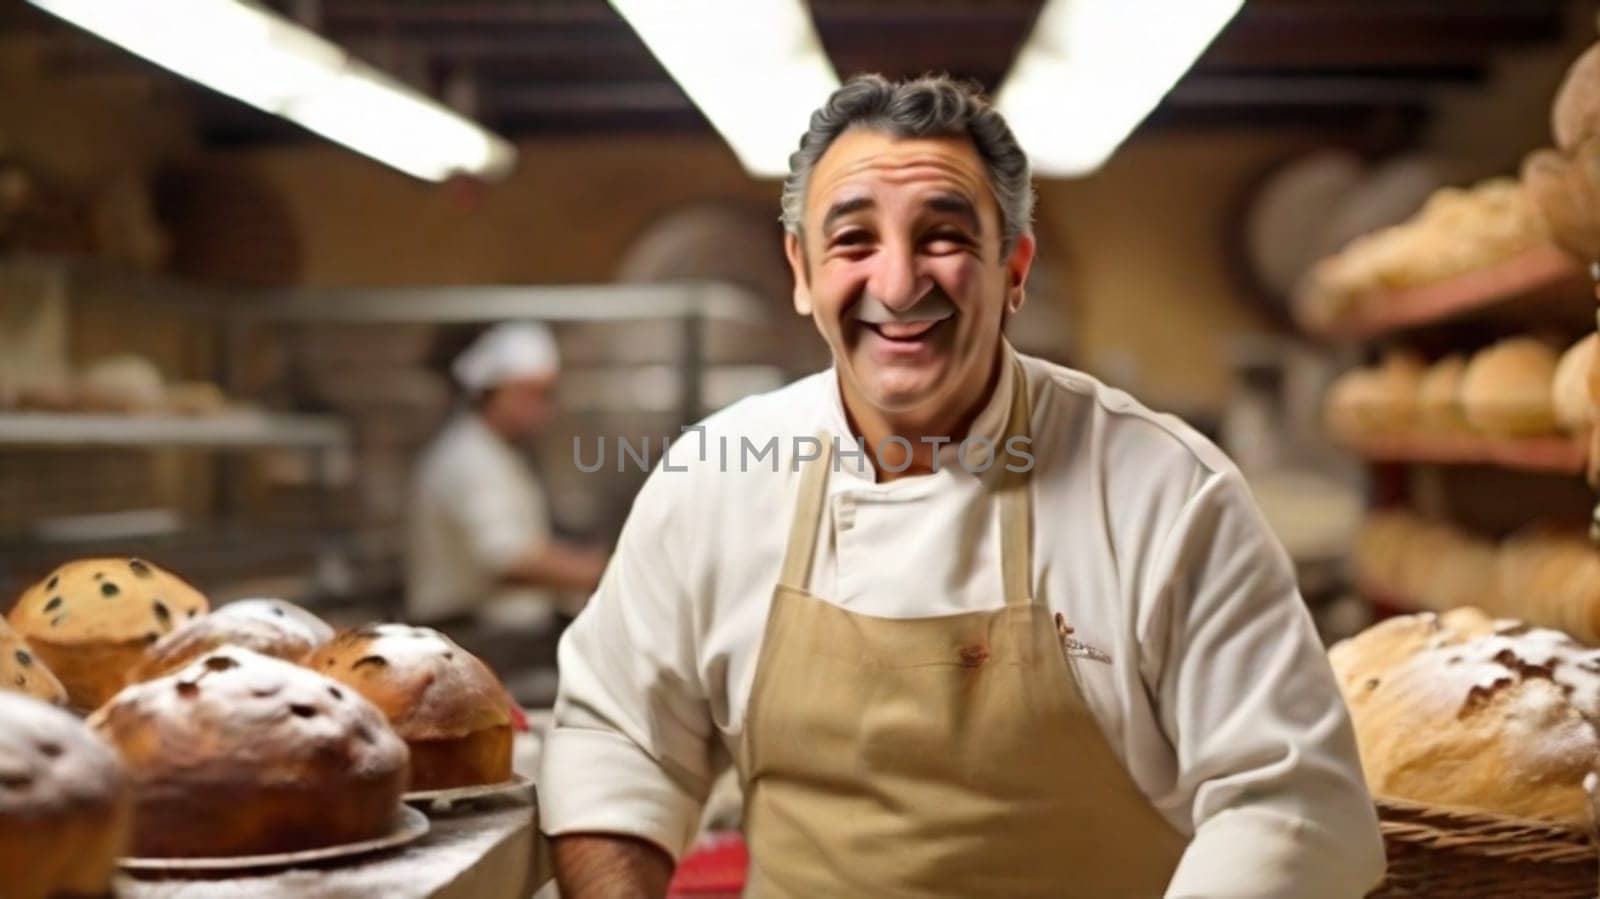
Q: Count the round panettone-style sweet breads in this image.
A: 6